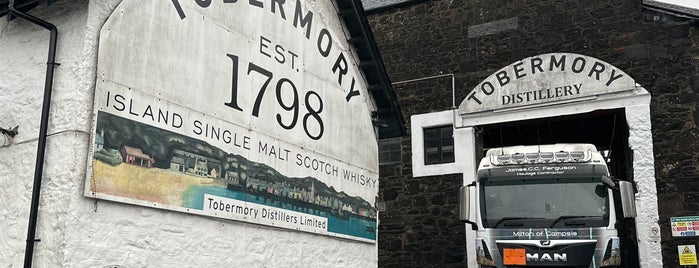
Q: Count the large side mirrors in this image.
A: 2